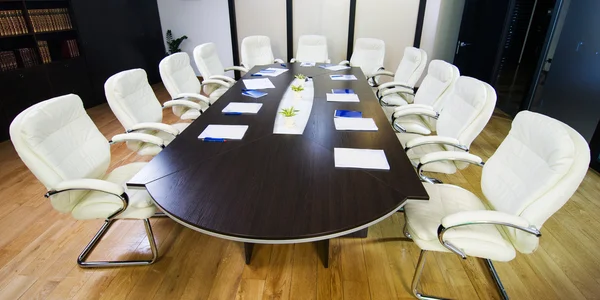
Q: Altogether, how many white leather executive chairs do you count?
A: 11